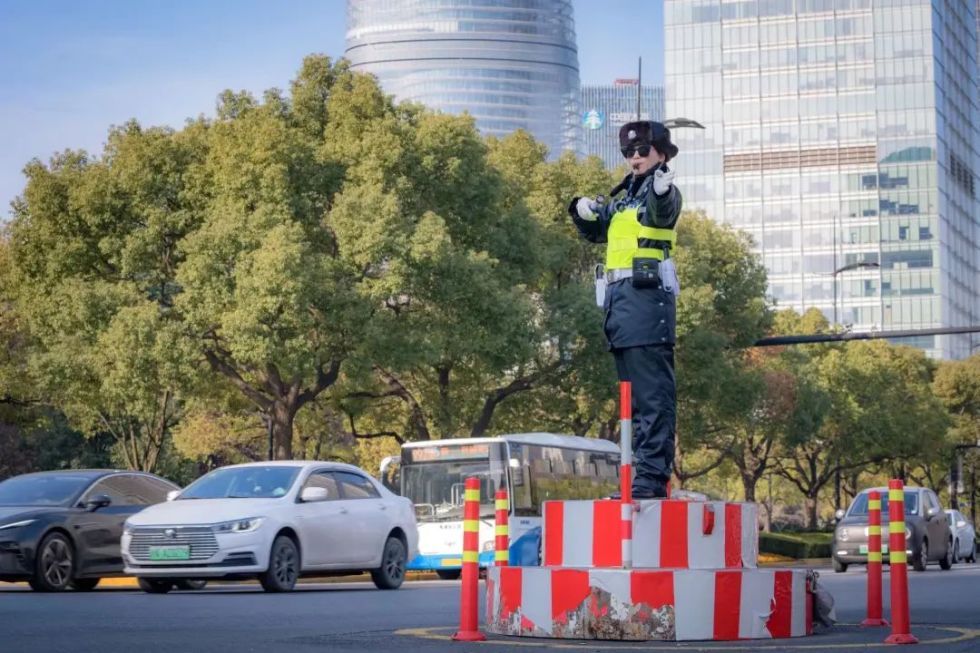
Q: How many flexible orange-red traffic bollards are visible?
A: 4